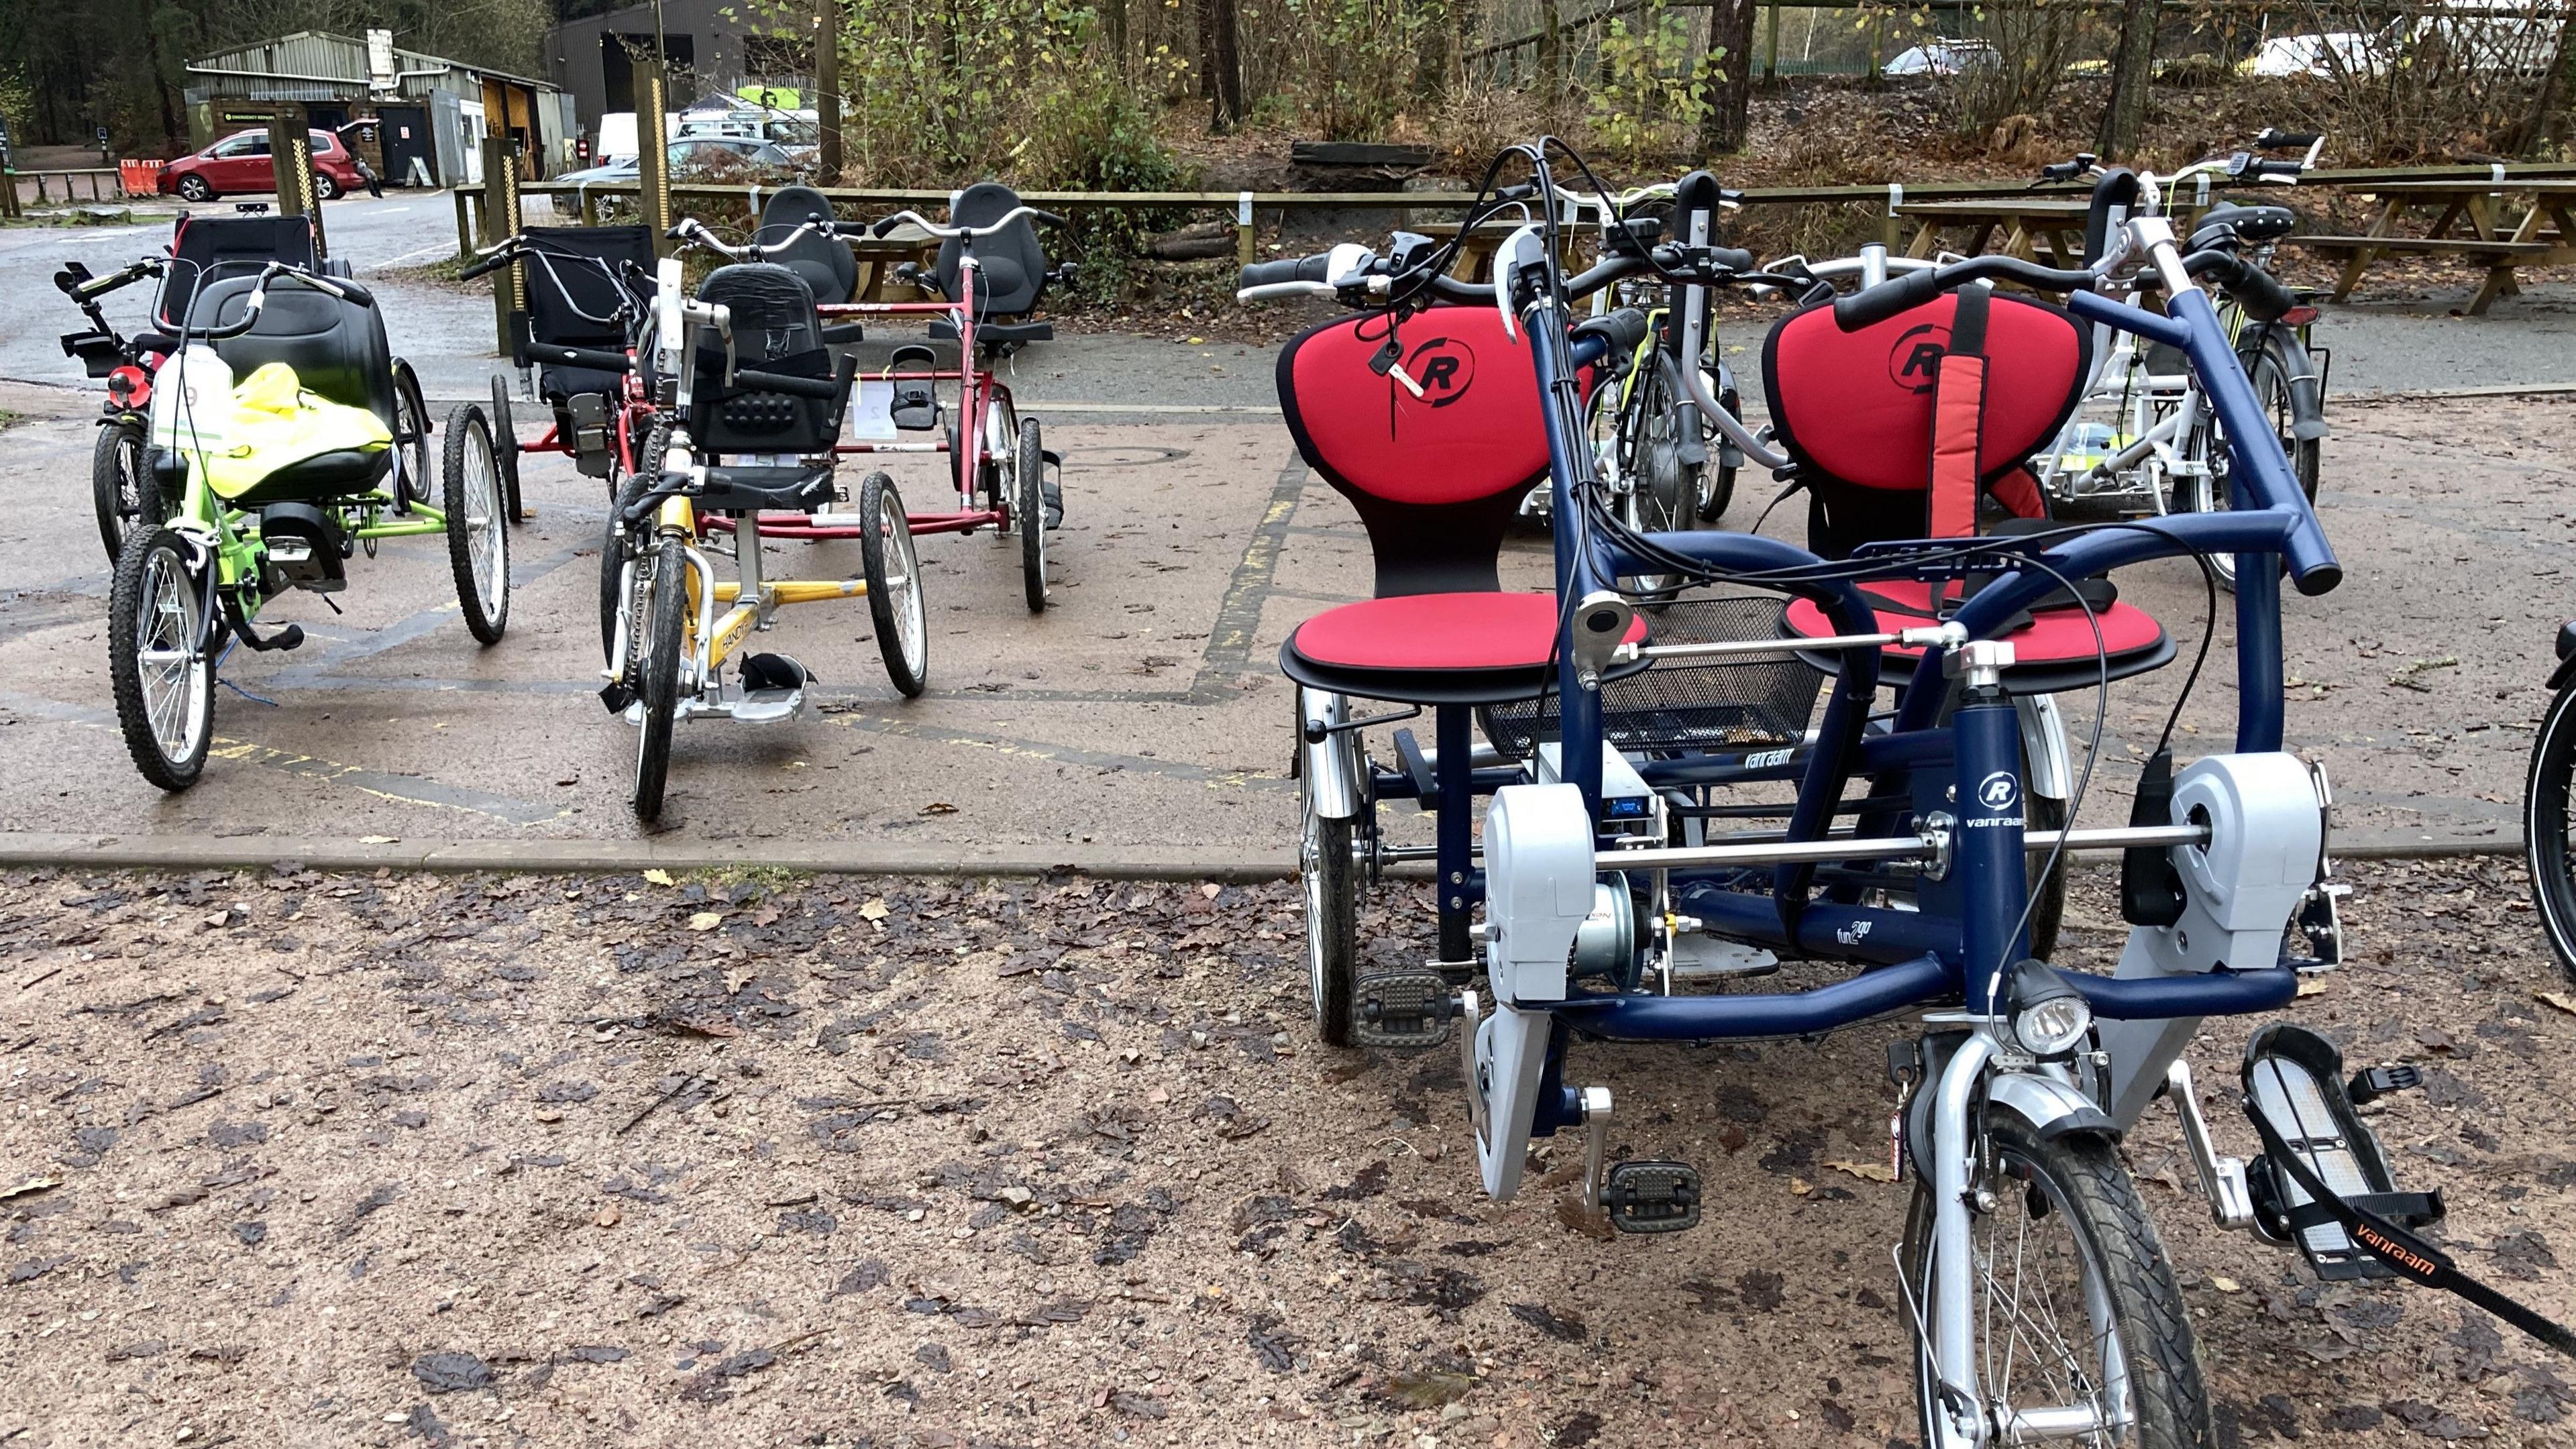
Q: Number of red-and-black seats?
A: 2